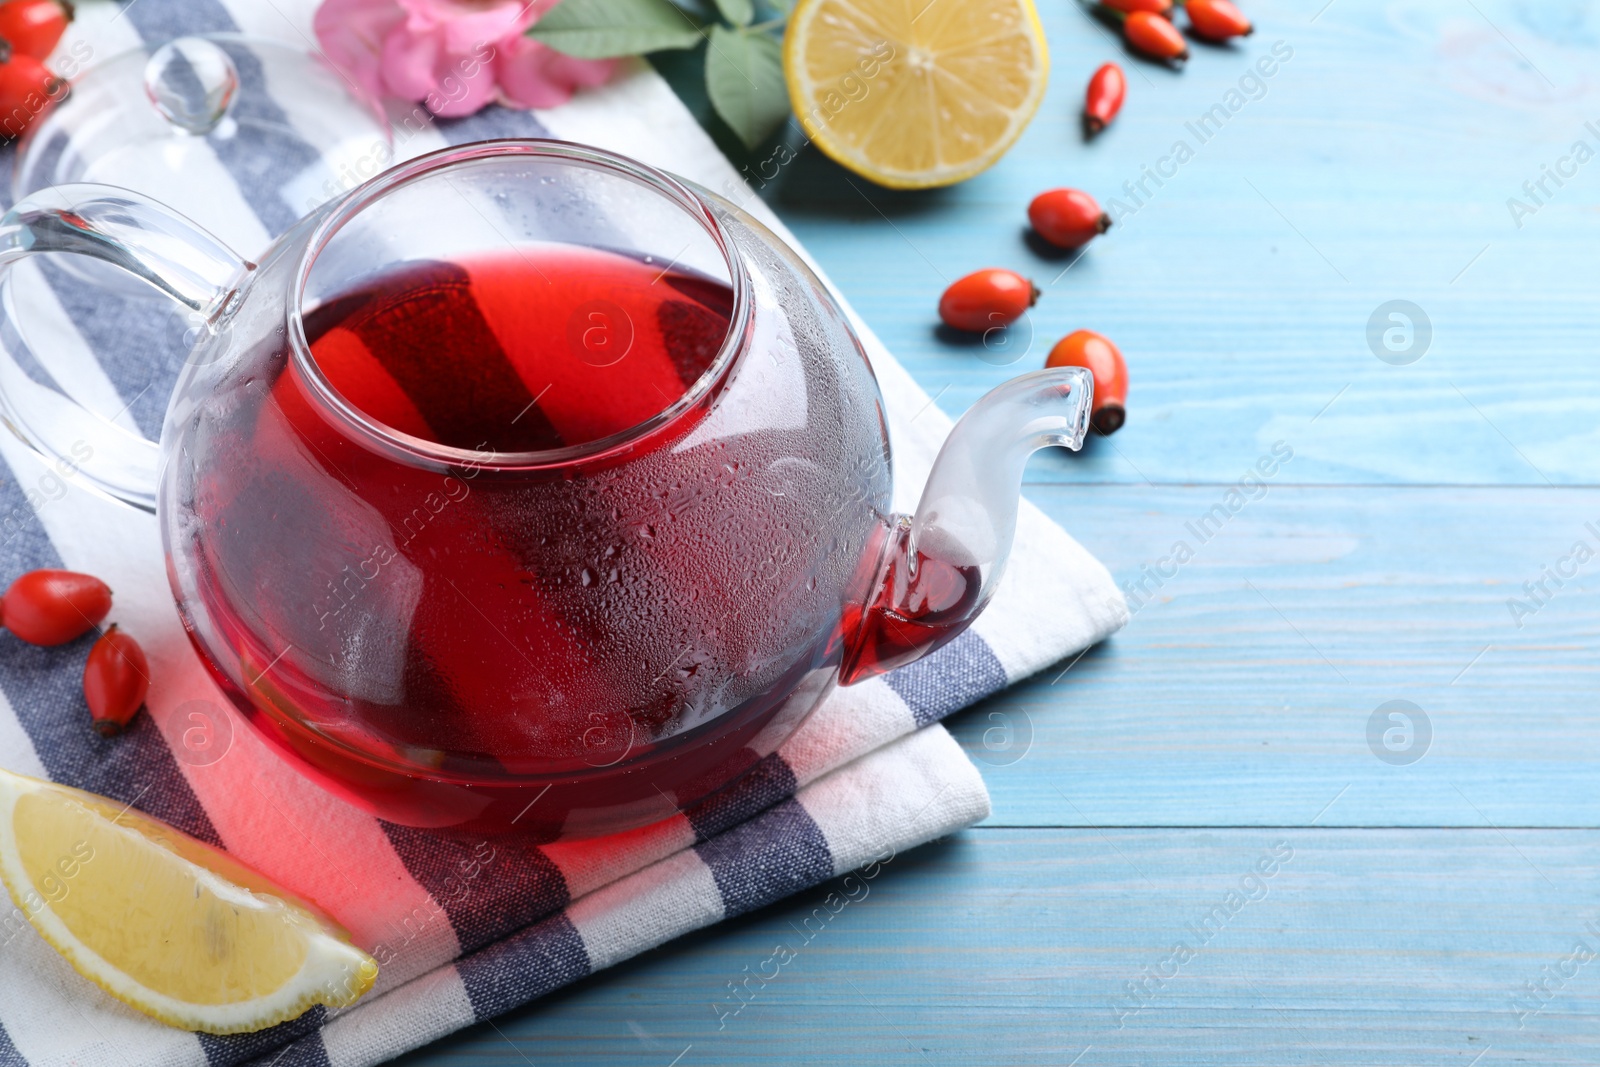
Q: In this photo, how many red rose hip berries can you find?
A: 11